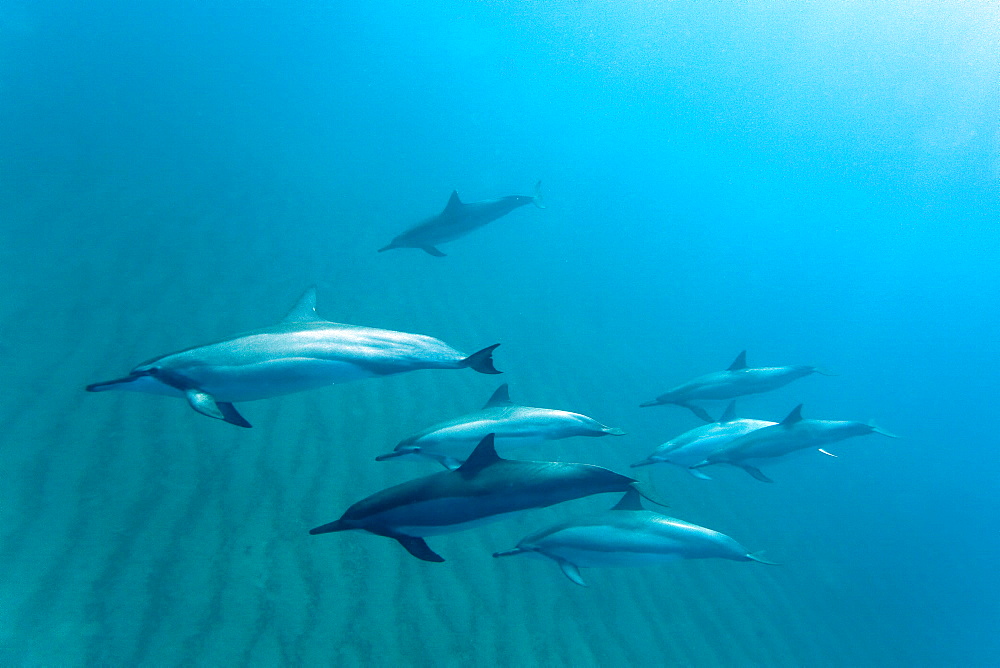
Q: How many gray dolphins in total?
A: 8